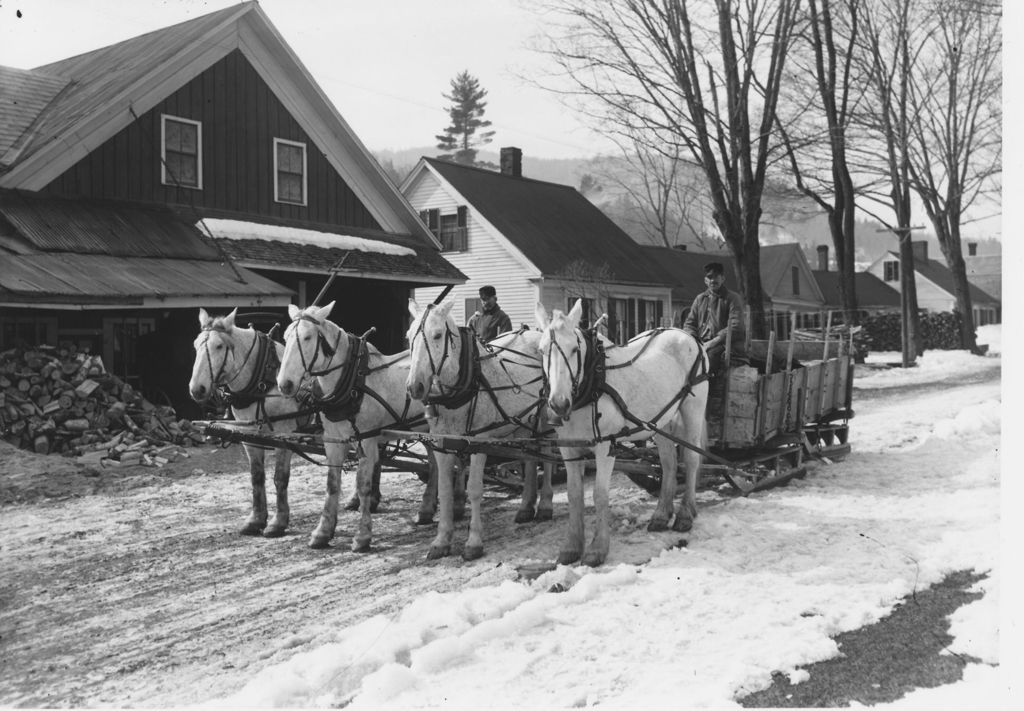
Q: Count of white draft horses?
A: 4